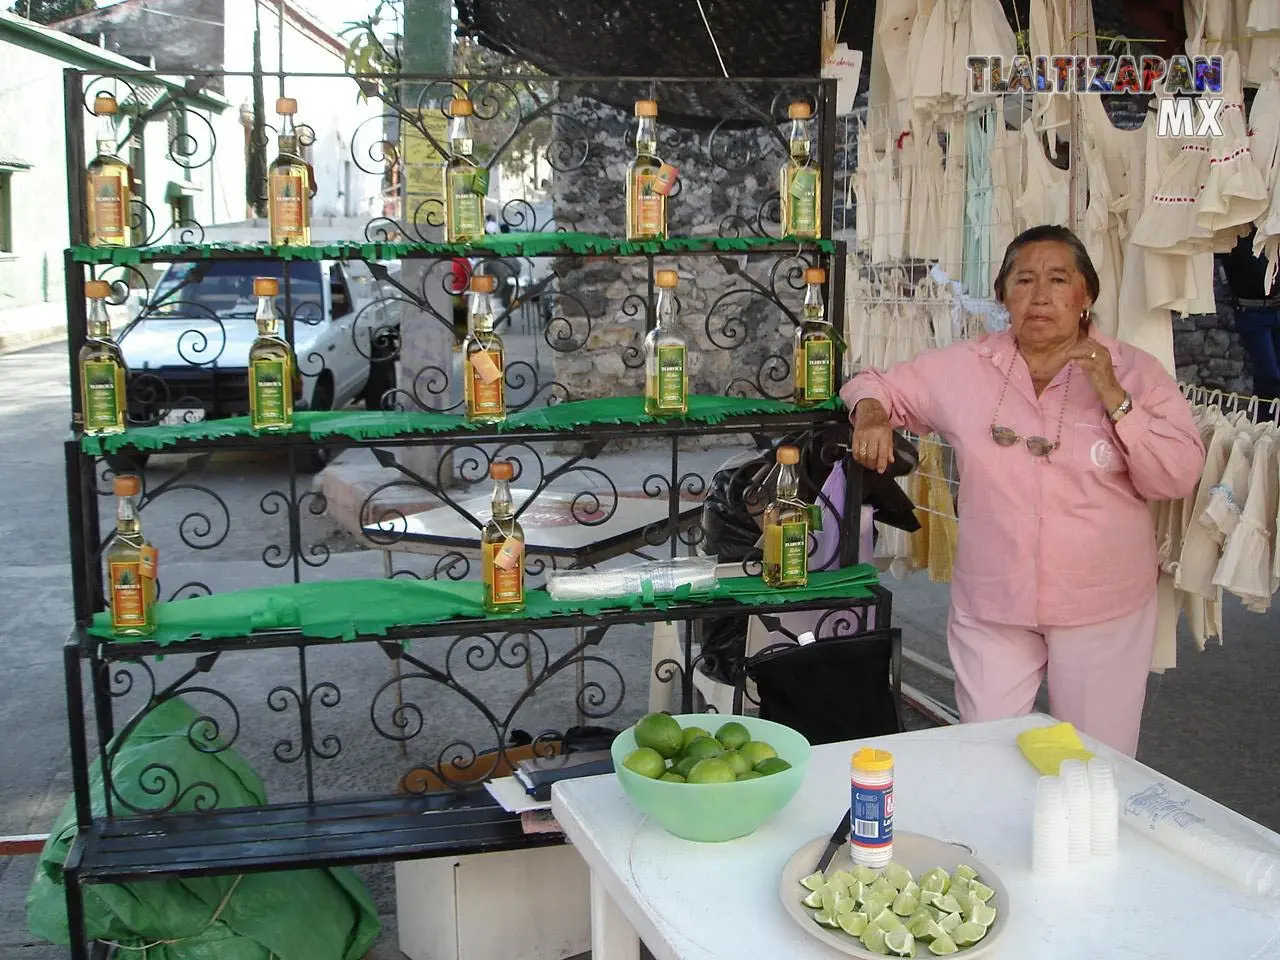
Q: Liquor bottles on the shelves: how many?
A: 13